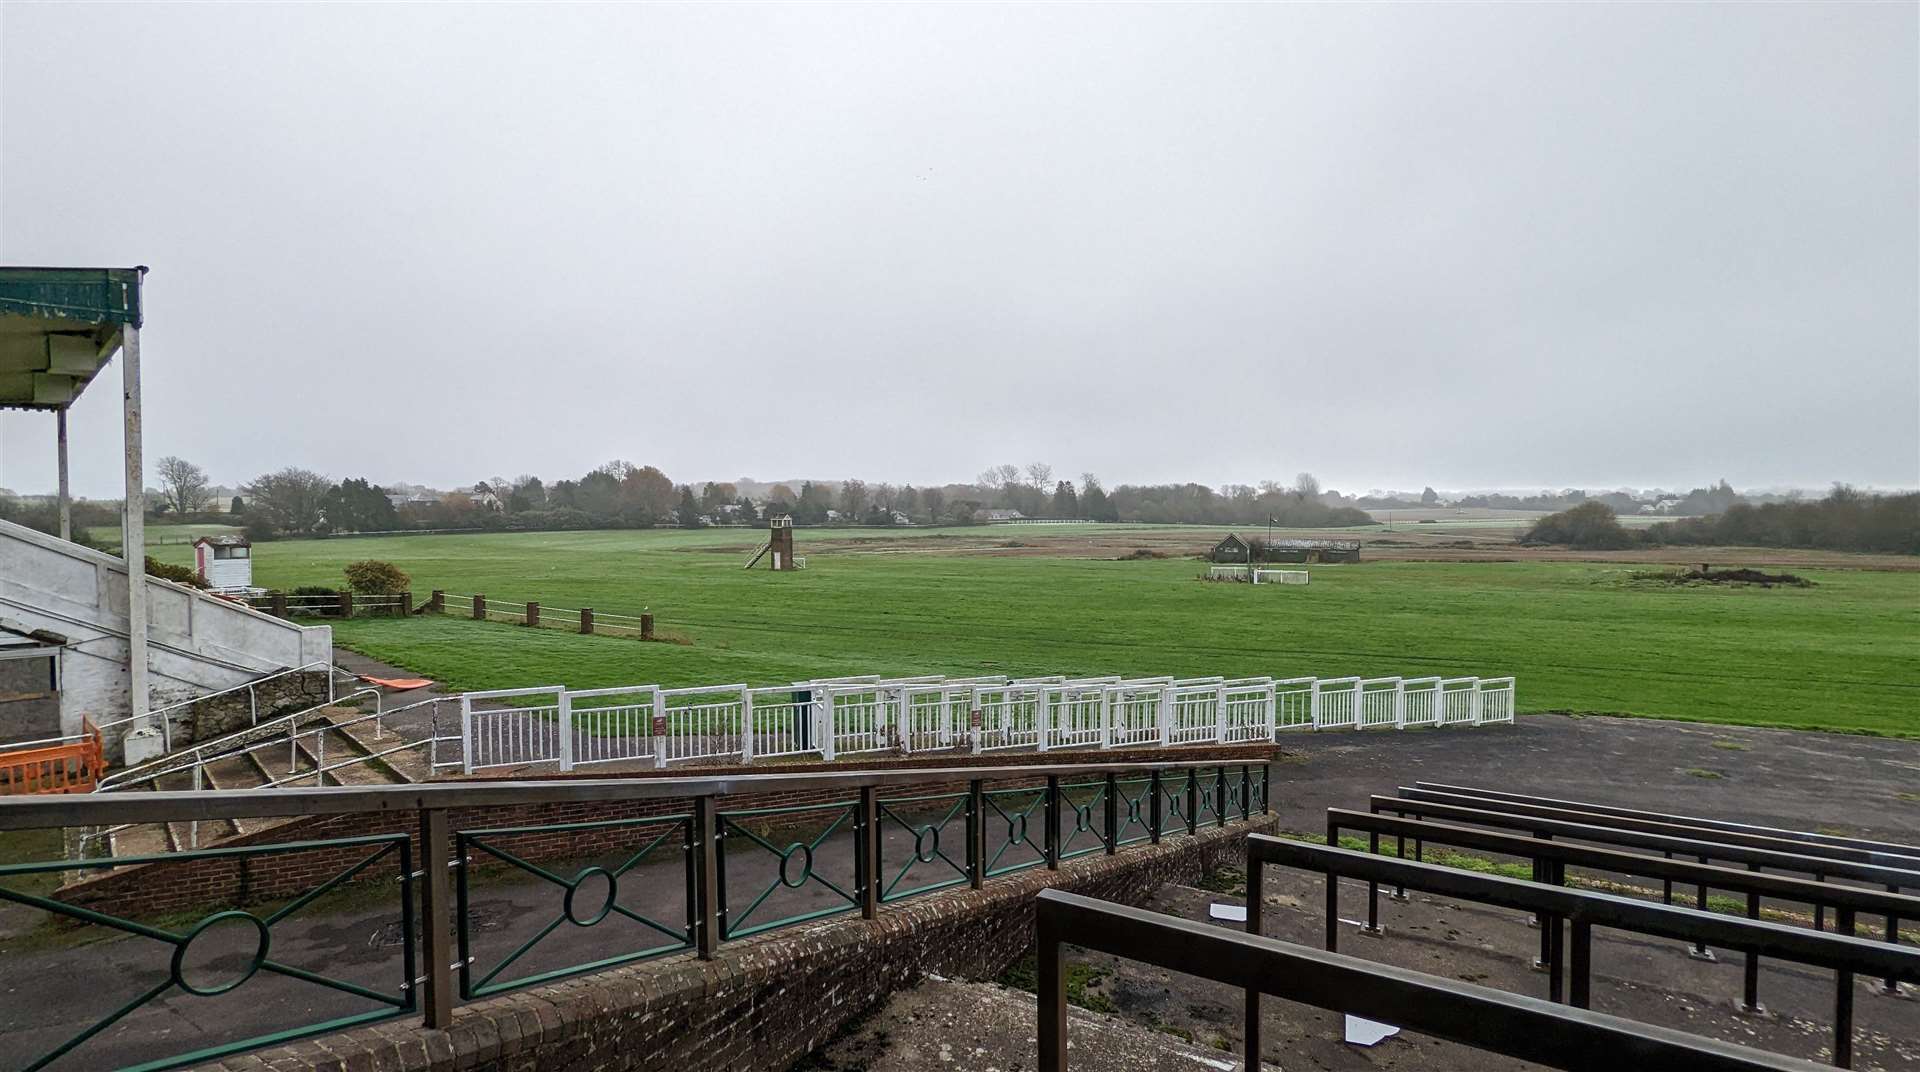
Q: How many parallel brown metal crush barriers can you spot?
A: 6